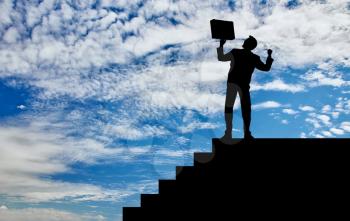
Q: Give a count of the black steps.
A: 6